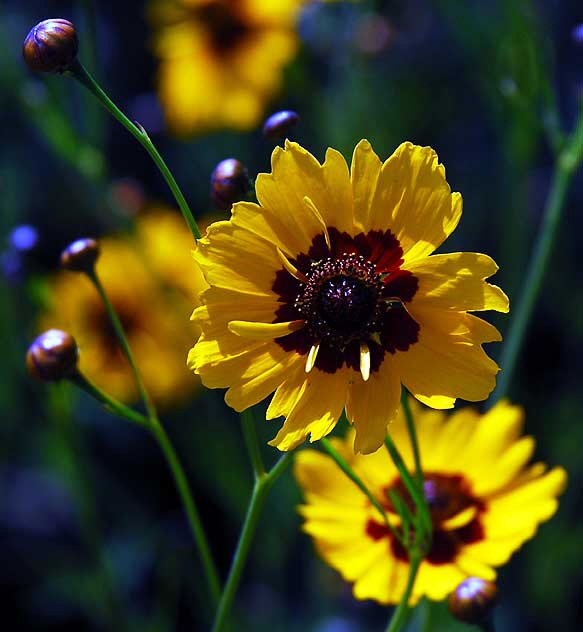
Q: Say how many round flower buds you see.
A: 6